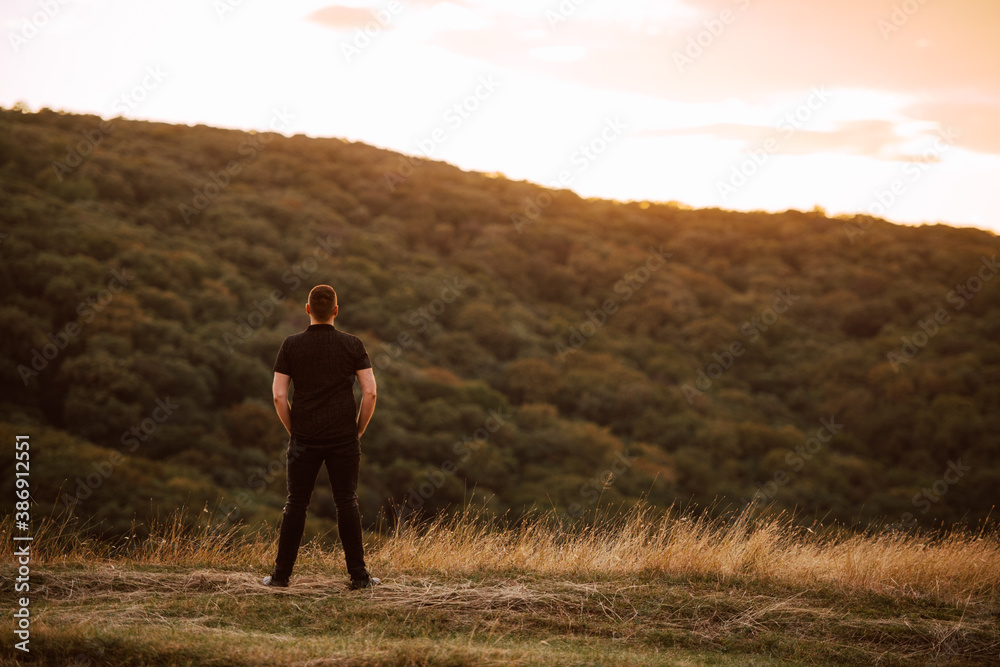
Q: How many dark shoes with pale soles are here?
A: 2